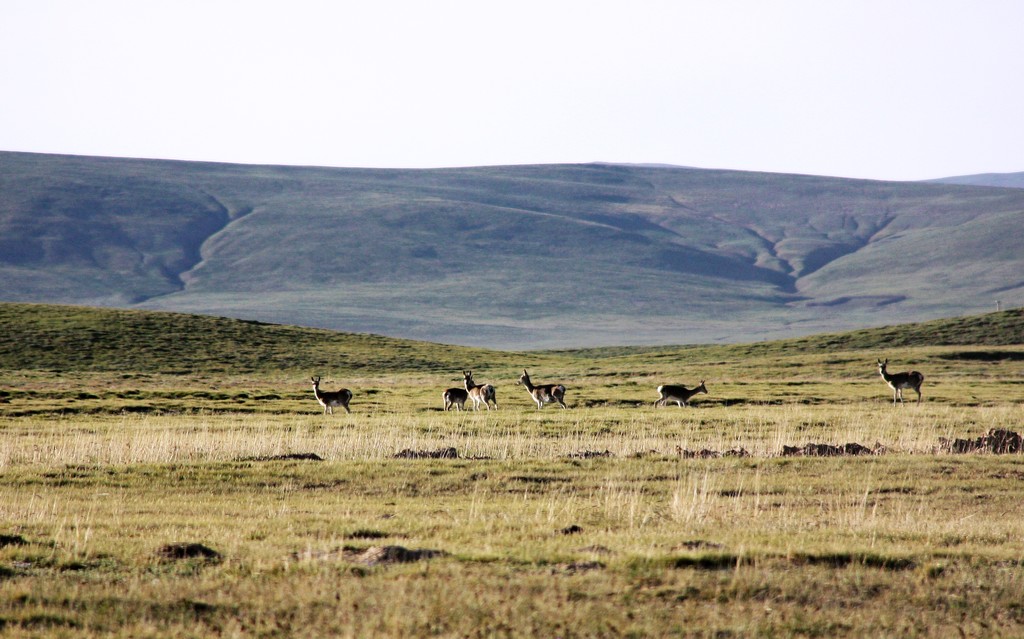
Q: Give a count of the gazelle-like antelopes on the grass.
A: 6